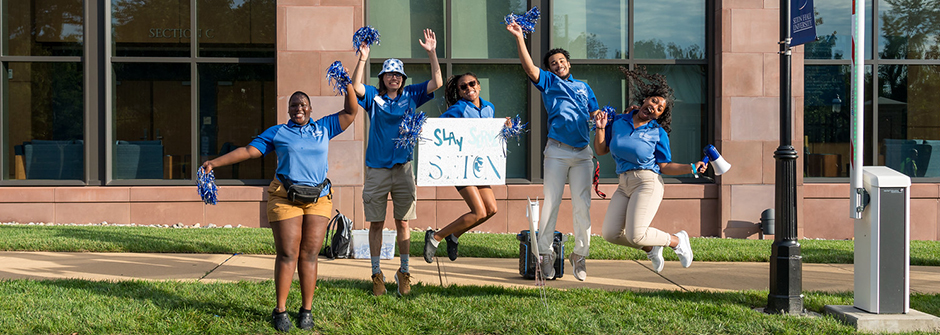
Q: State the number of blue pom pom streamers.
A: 7